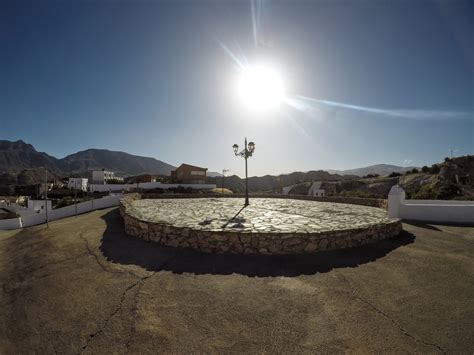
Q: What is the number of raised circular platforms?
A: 1